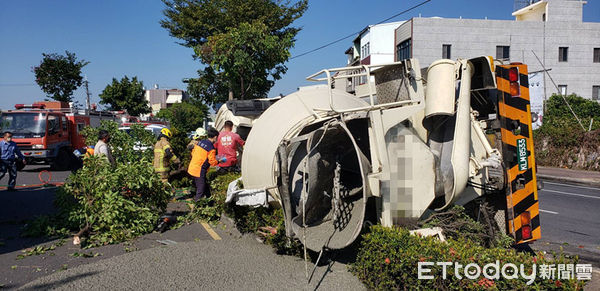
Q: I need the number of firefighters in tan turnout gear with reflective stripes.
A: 1